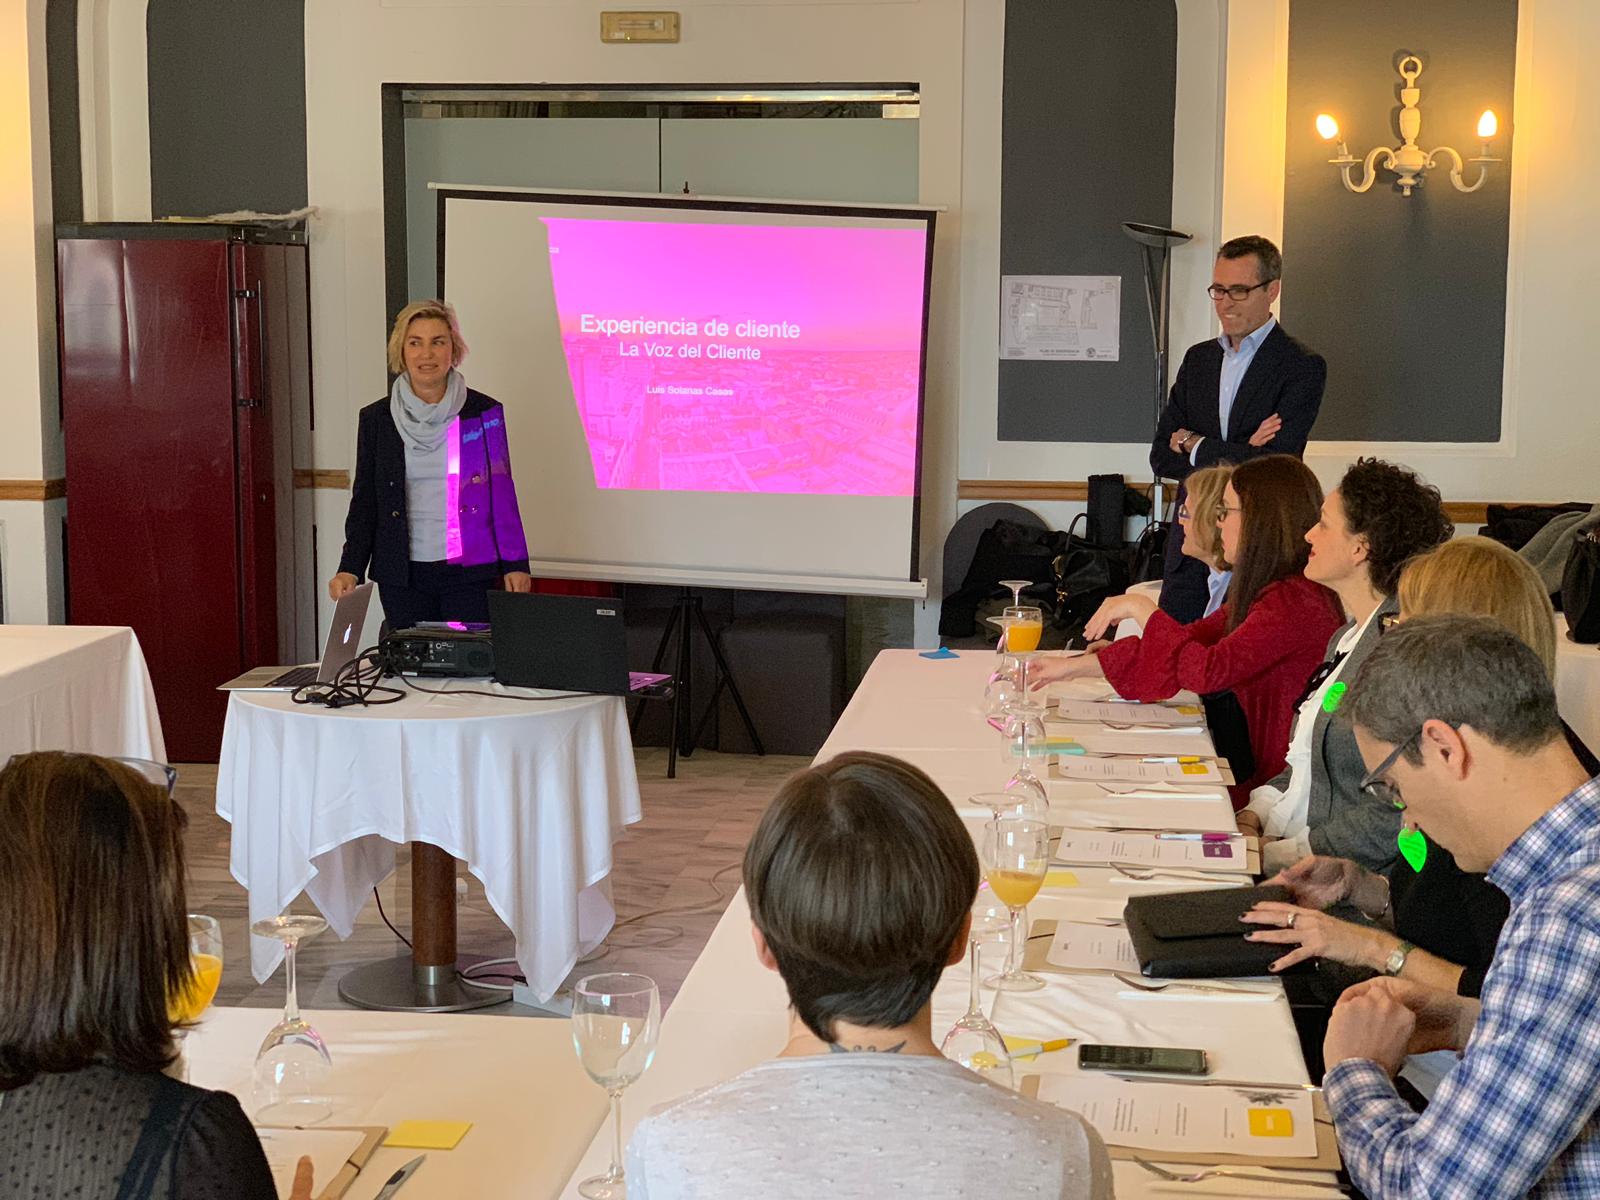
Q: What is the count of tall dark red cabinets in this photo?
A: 1